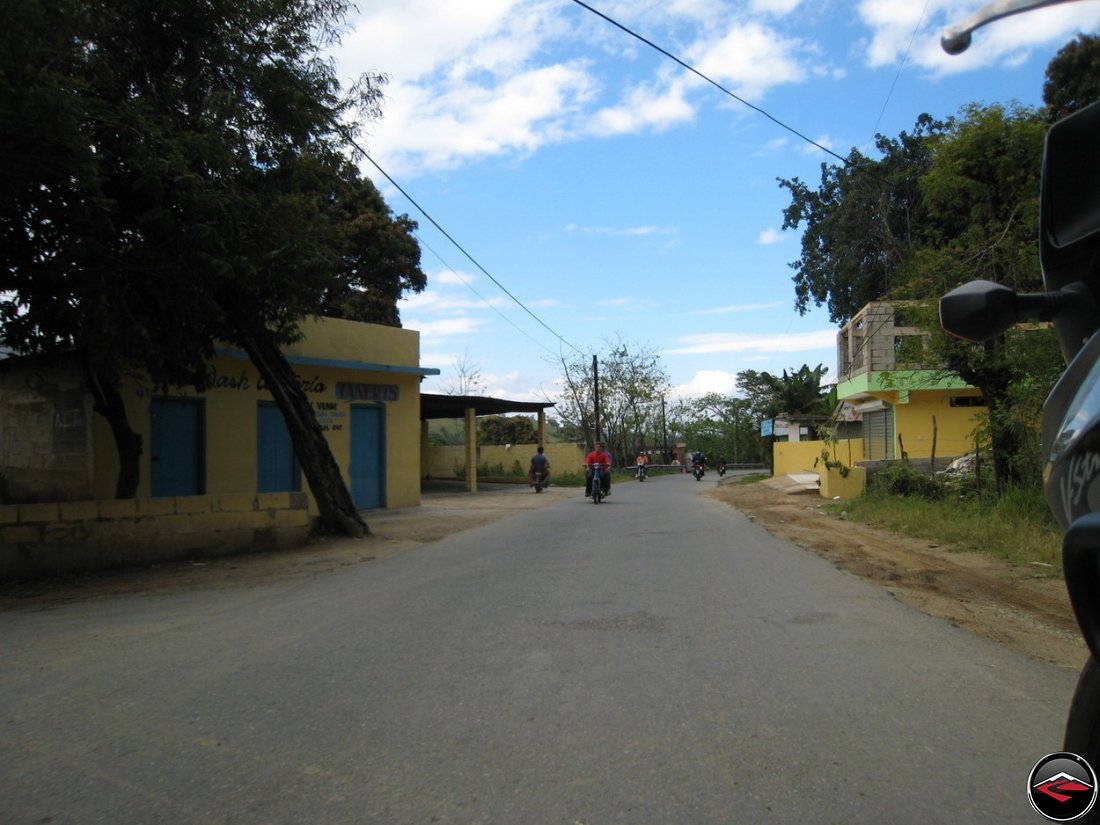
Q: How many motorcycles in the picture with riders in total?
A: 5